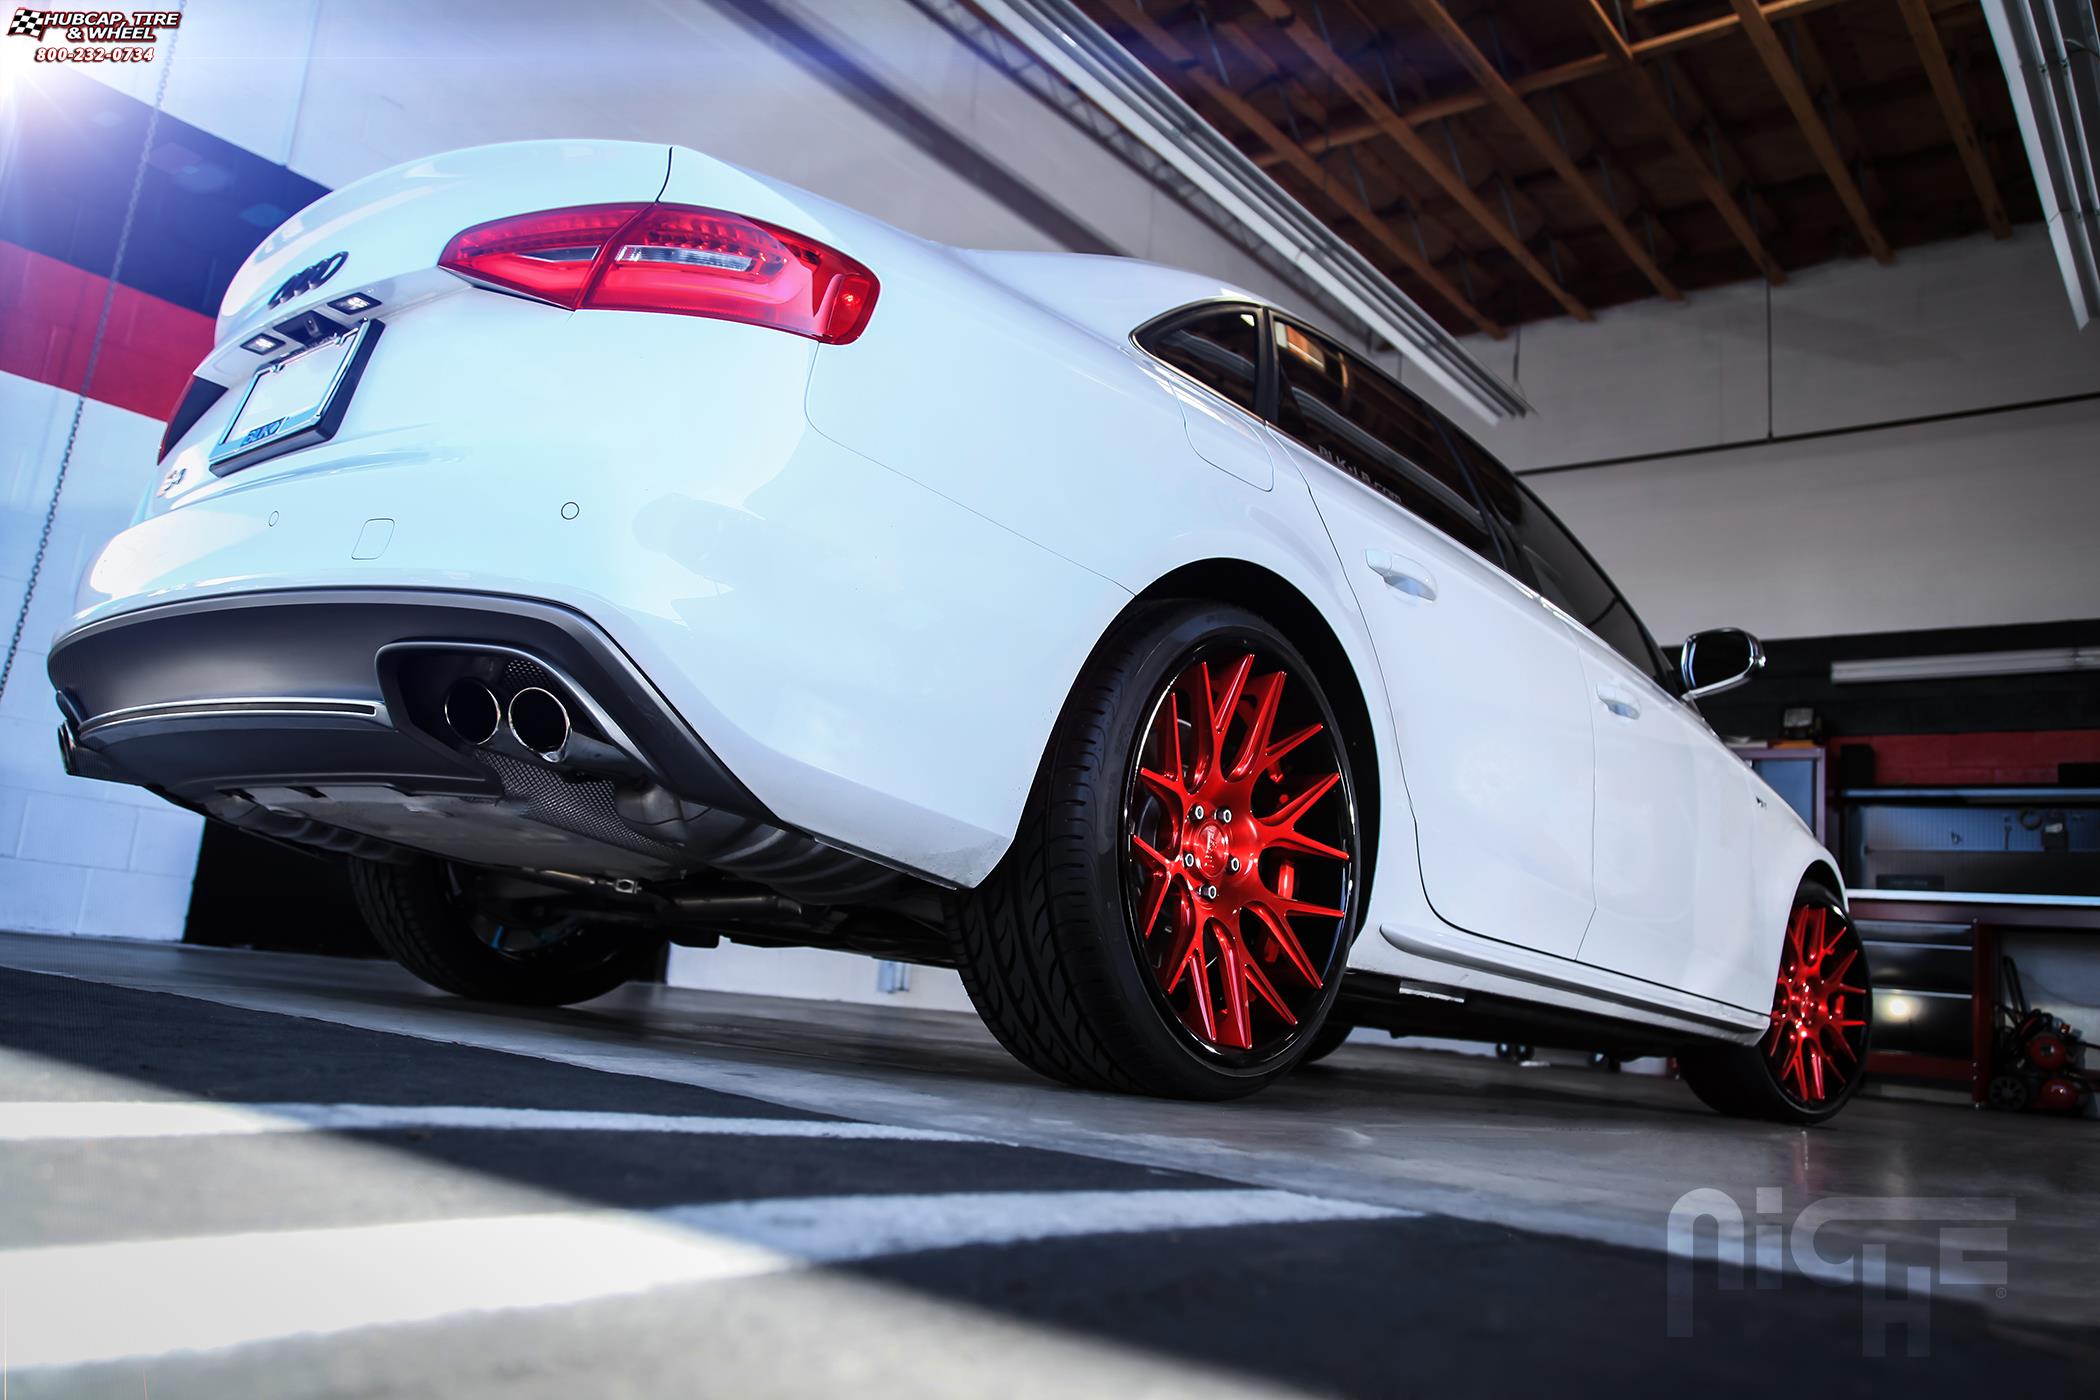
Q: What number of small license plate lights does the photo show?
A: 2